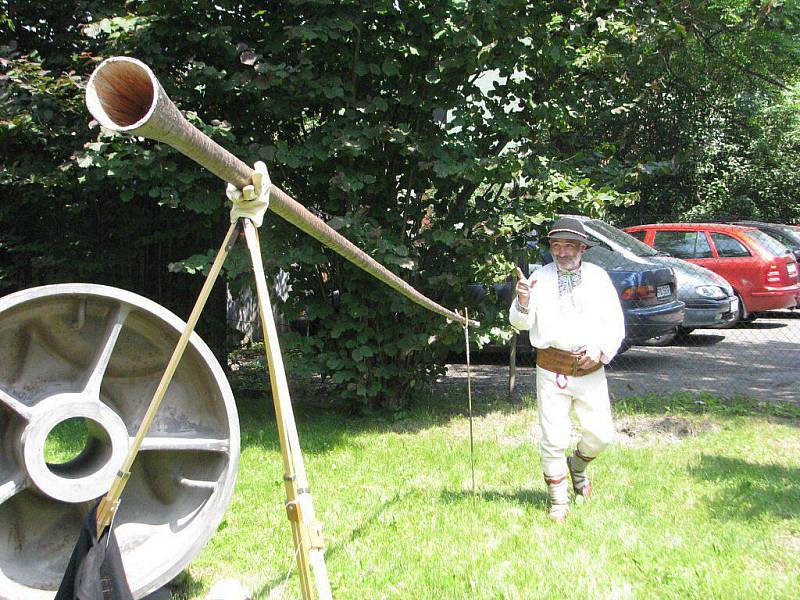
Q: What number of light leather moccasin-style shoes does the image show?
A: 2